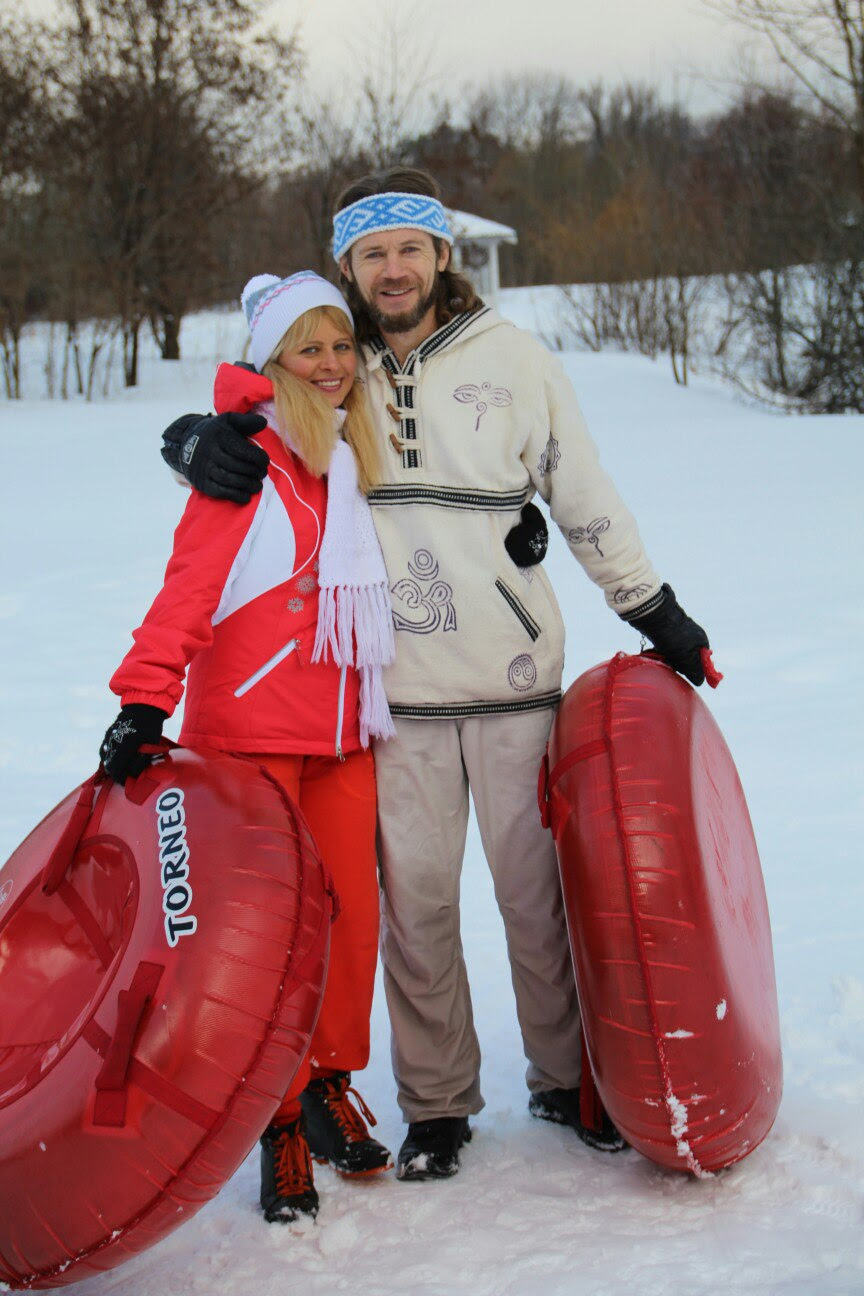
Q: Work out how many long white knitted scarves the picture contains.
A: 1